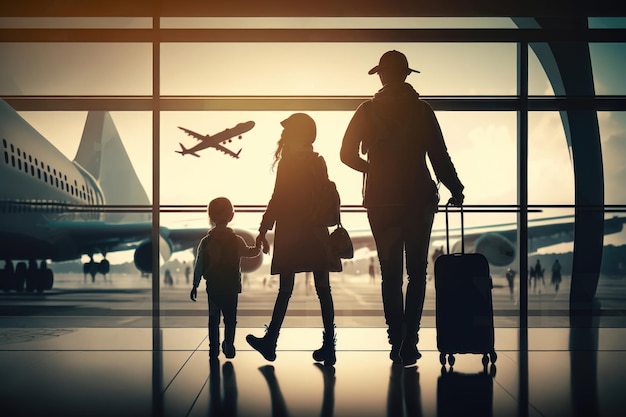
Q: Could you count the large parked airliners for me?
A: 1